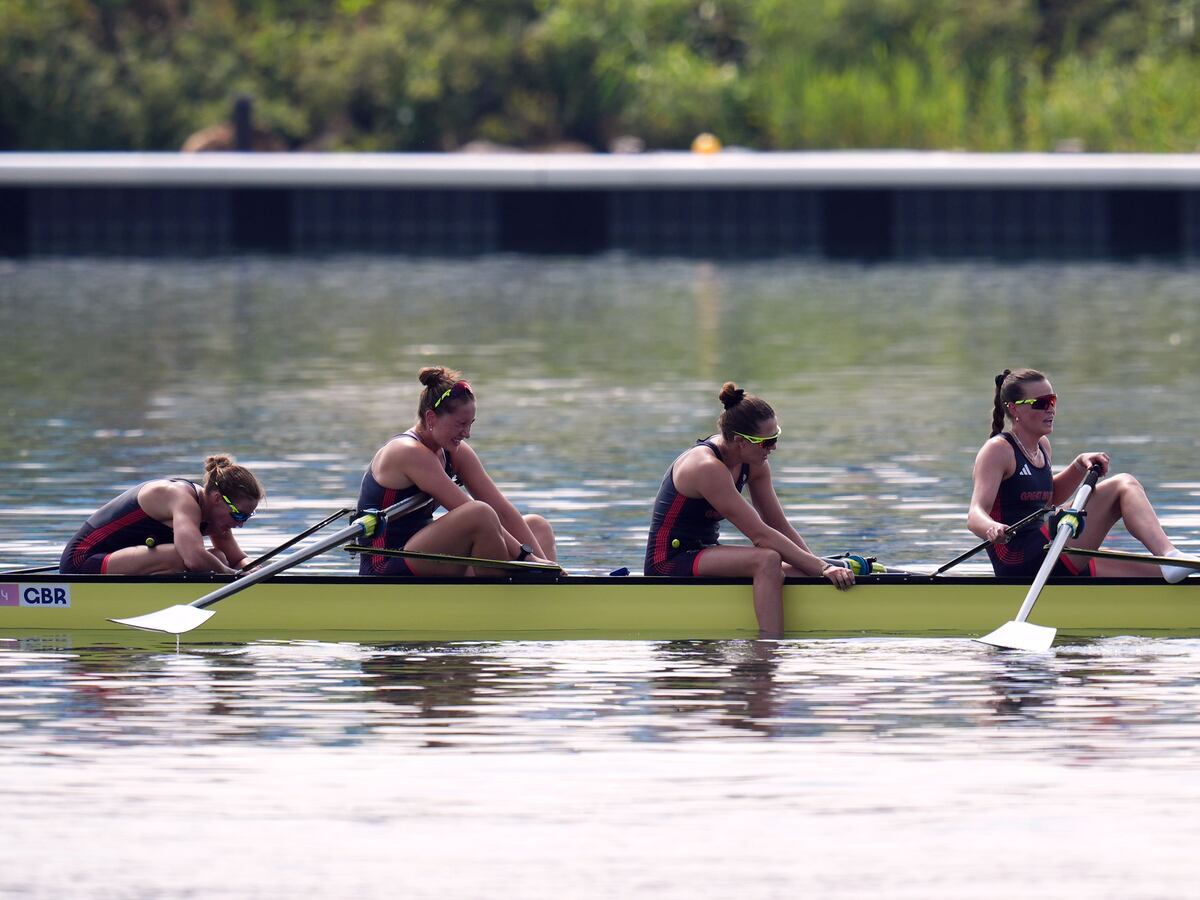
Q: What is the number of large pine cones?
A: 0